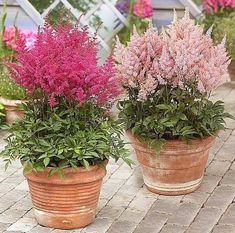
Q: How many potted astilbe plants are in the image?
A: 2